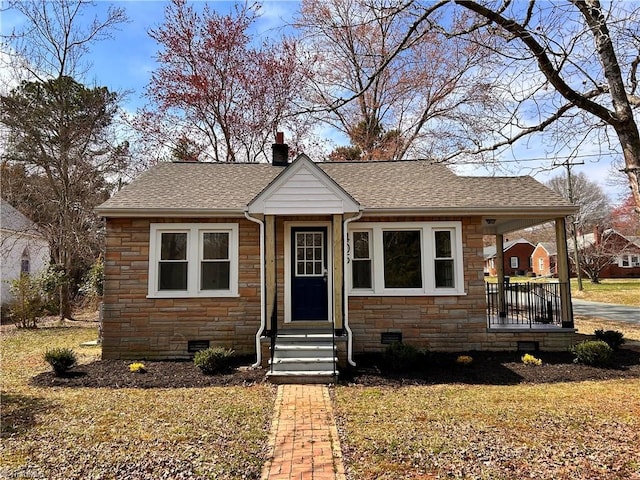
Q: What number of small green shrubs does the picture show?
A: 5